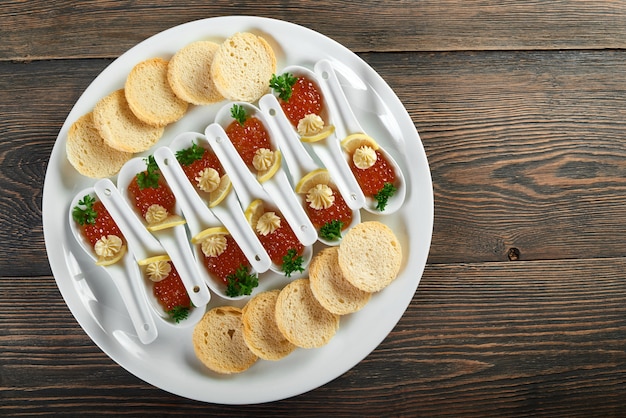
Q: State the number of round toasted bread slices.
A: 10